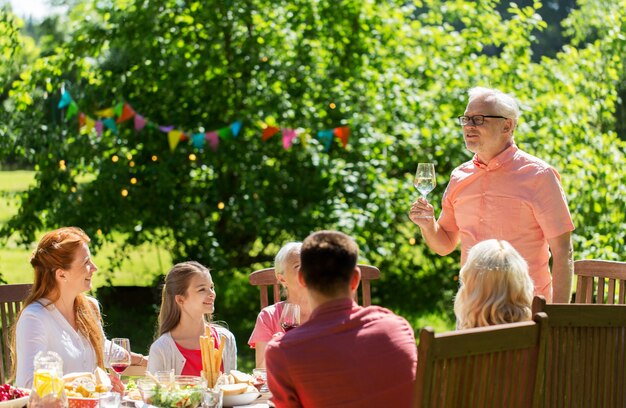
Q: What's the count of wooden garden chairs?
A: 5